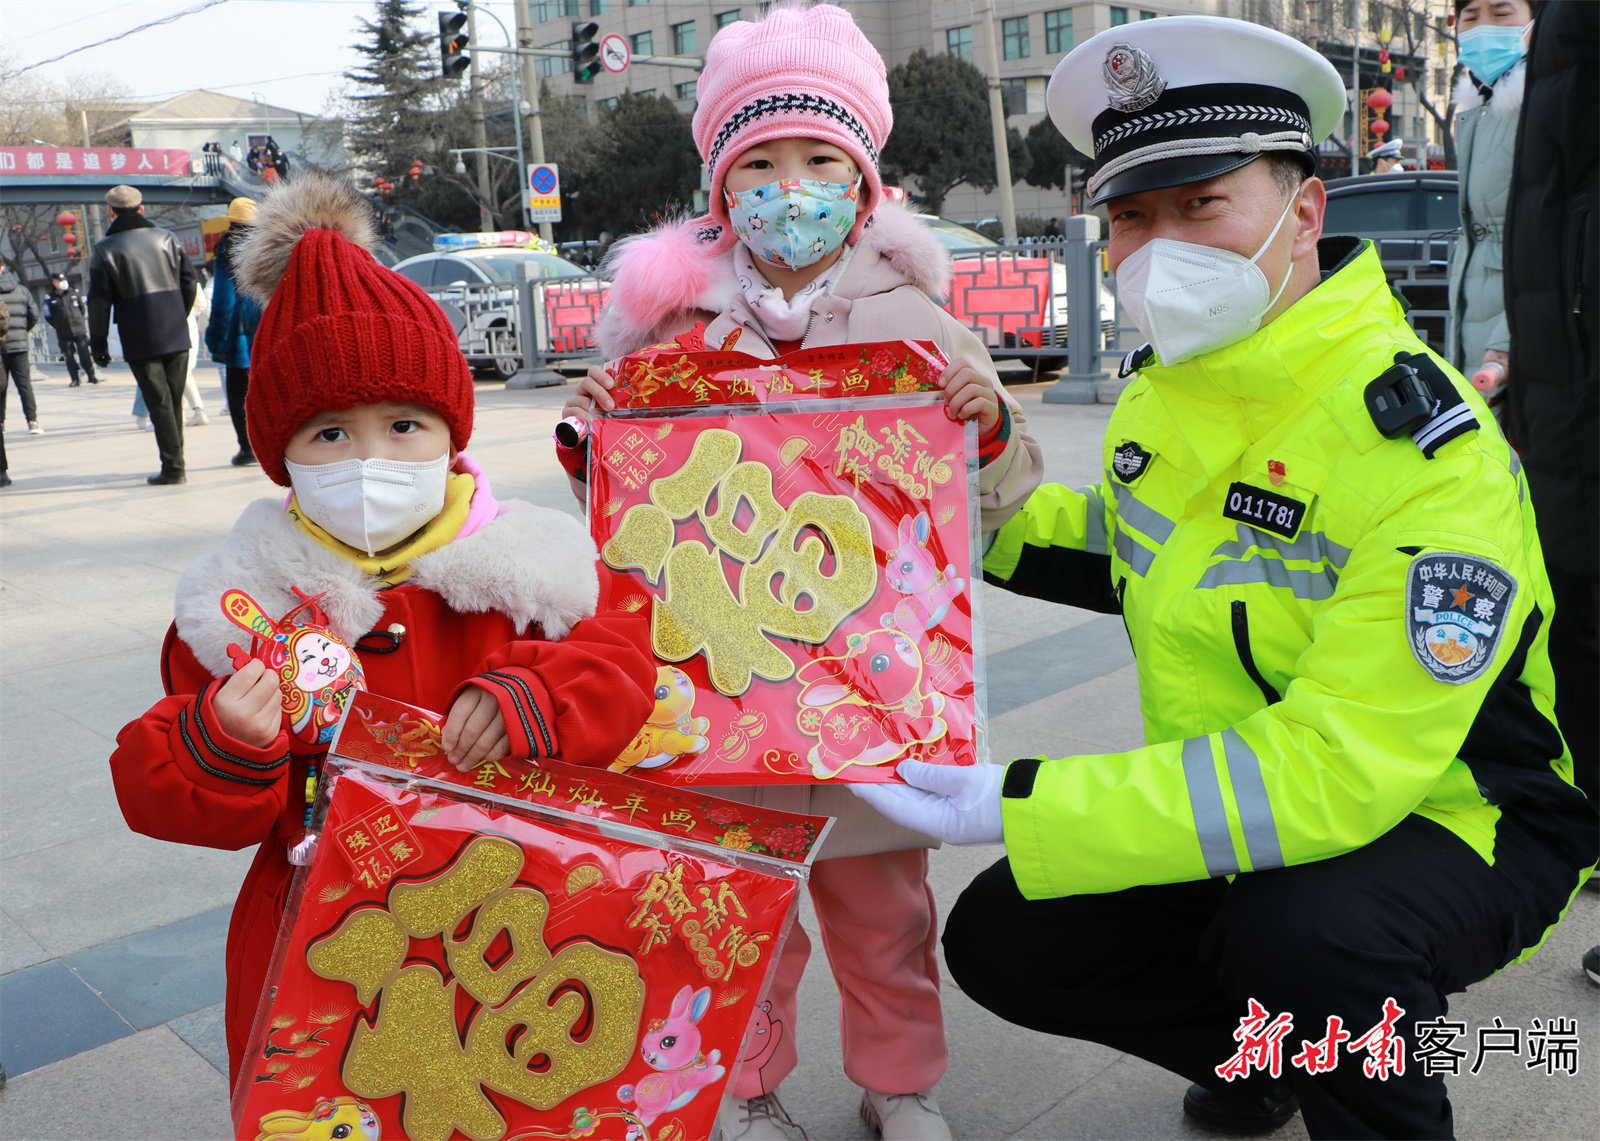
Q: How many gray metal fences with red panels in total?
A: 2